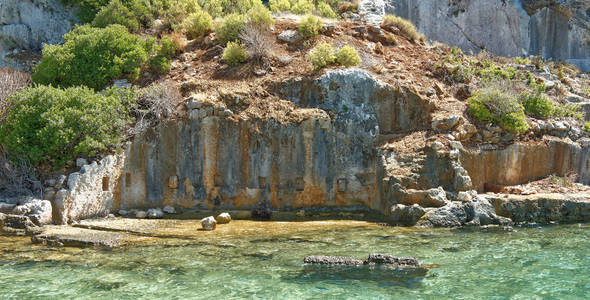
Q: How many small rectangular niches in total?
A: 7